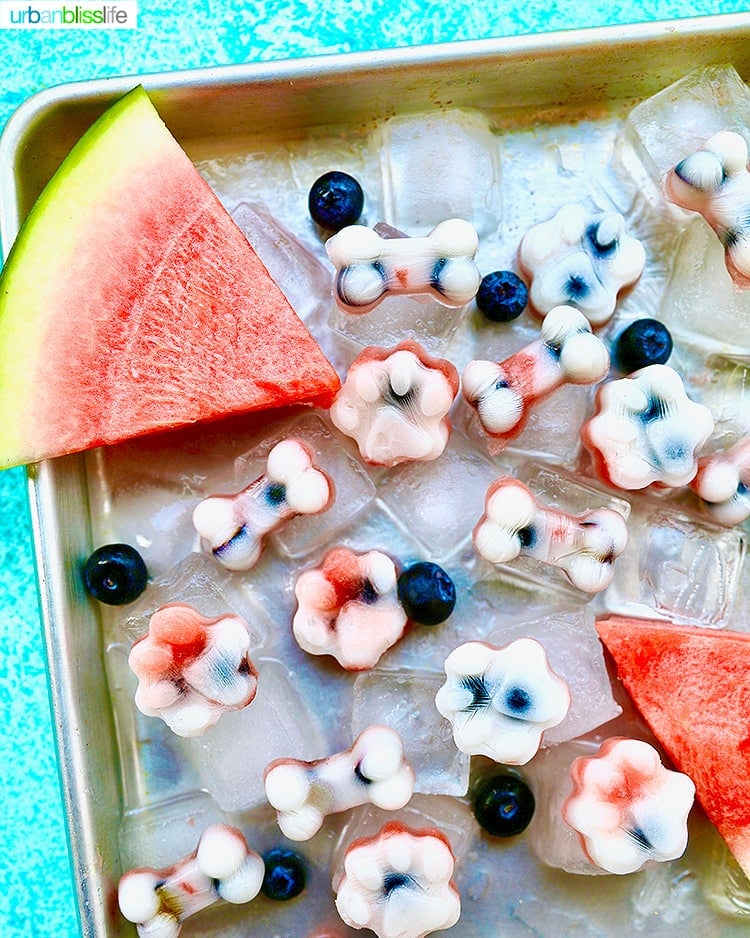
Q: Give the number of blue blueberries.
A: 7